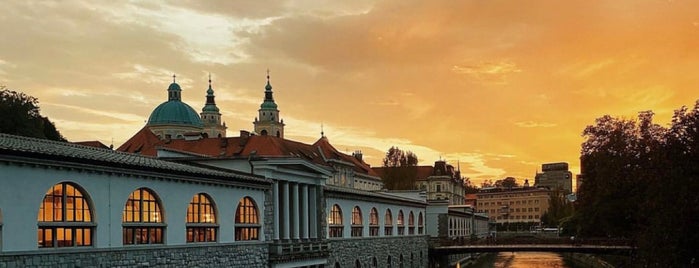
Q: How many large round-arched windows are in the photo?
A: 11